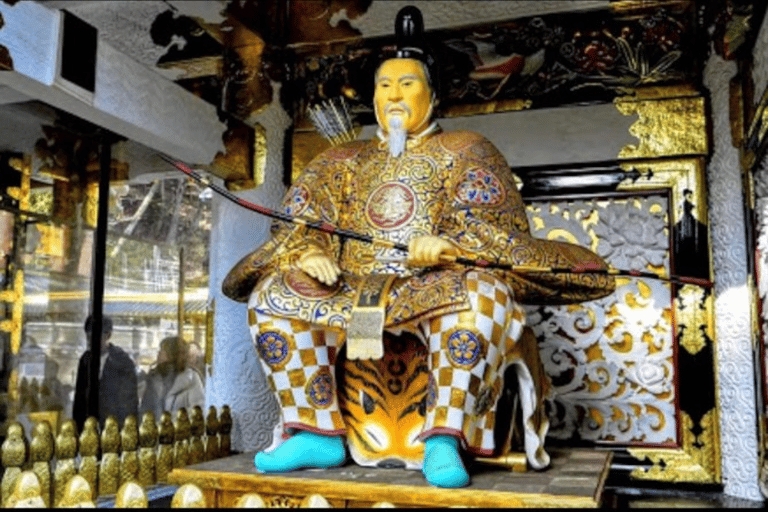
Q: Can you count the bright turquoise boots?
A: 2